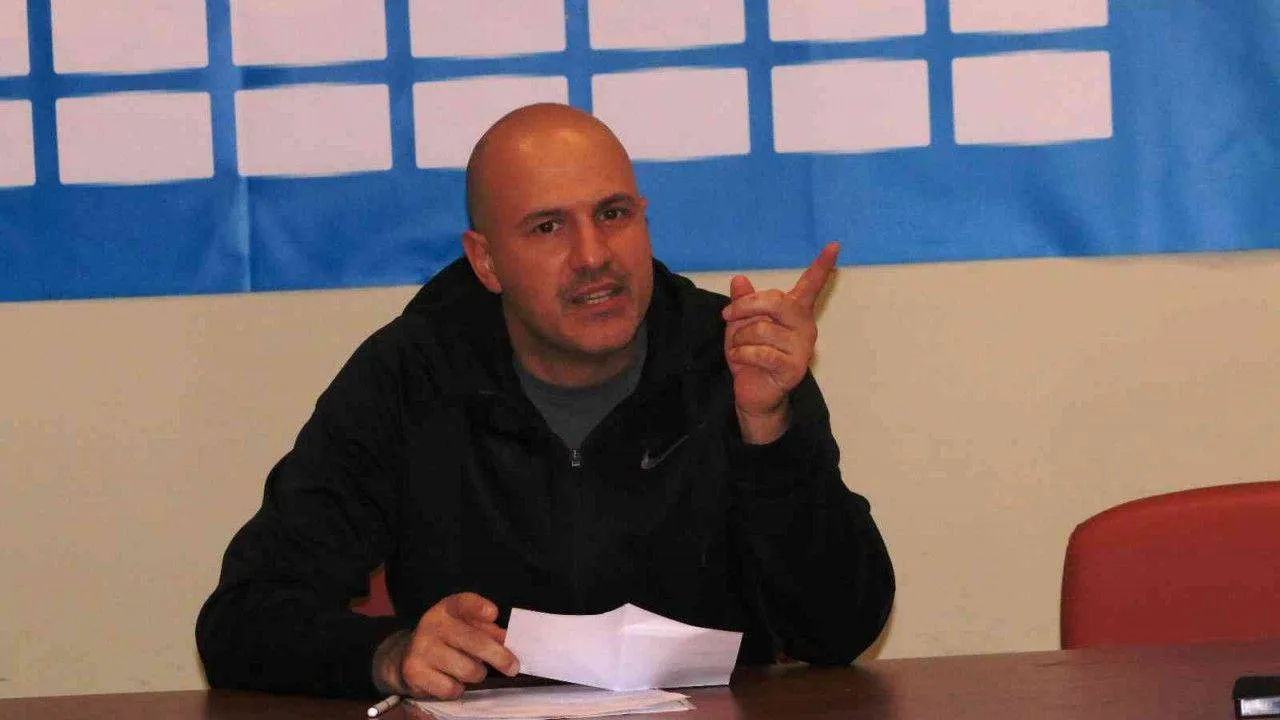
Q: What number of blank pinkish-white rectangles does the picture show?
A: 14